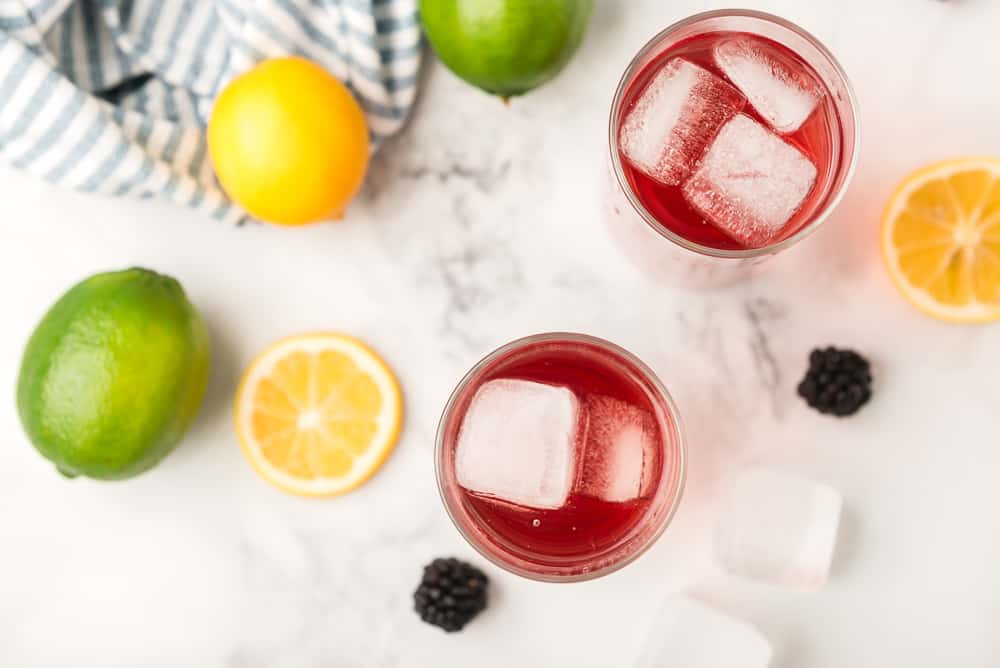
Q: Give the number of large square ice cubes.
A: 7